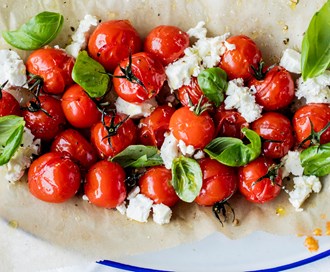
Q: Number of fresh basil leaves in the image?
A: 9